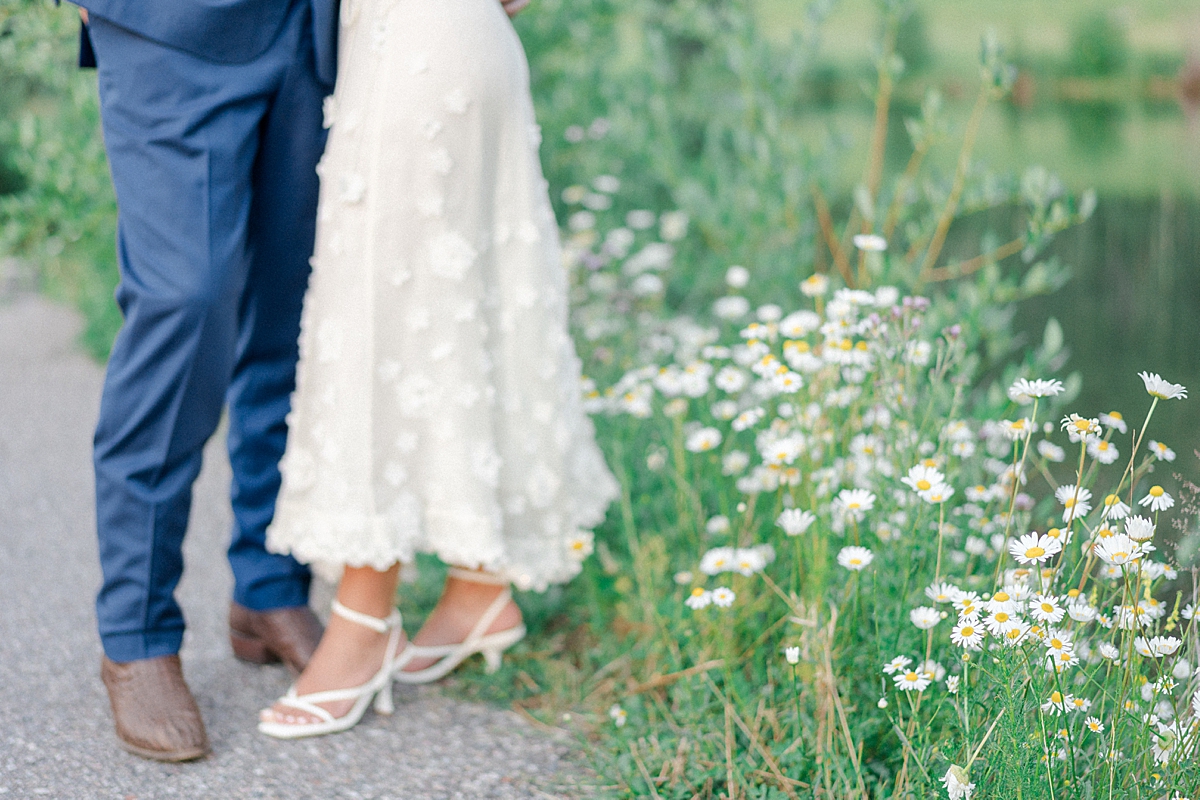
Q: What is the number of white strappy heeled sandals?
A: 2